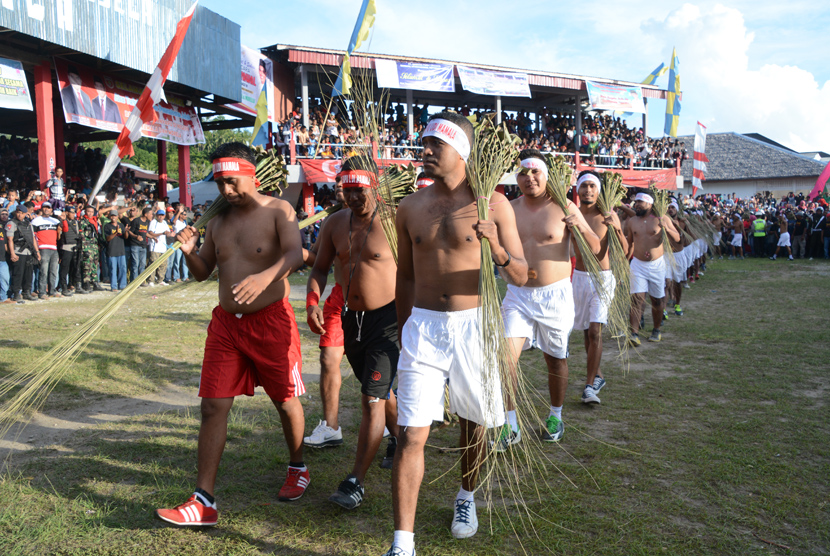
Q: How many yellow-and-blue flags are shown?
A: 4